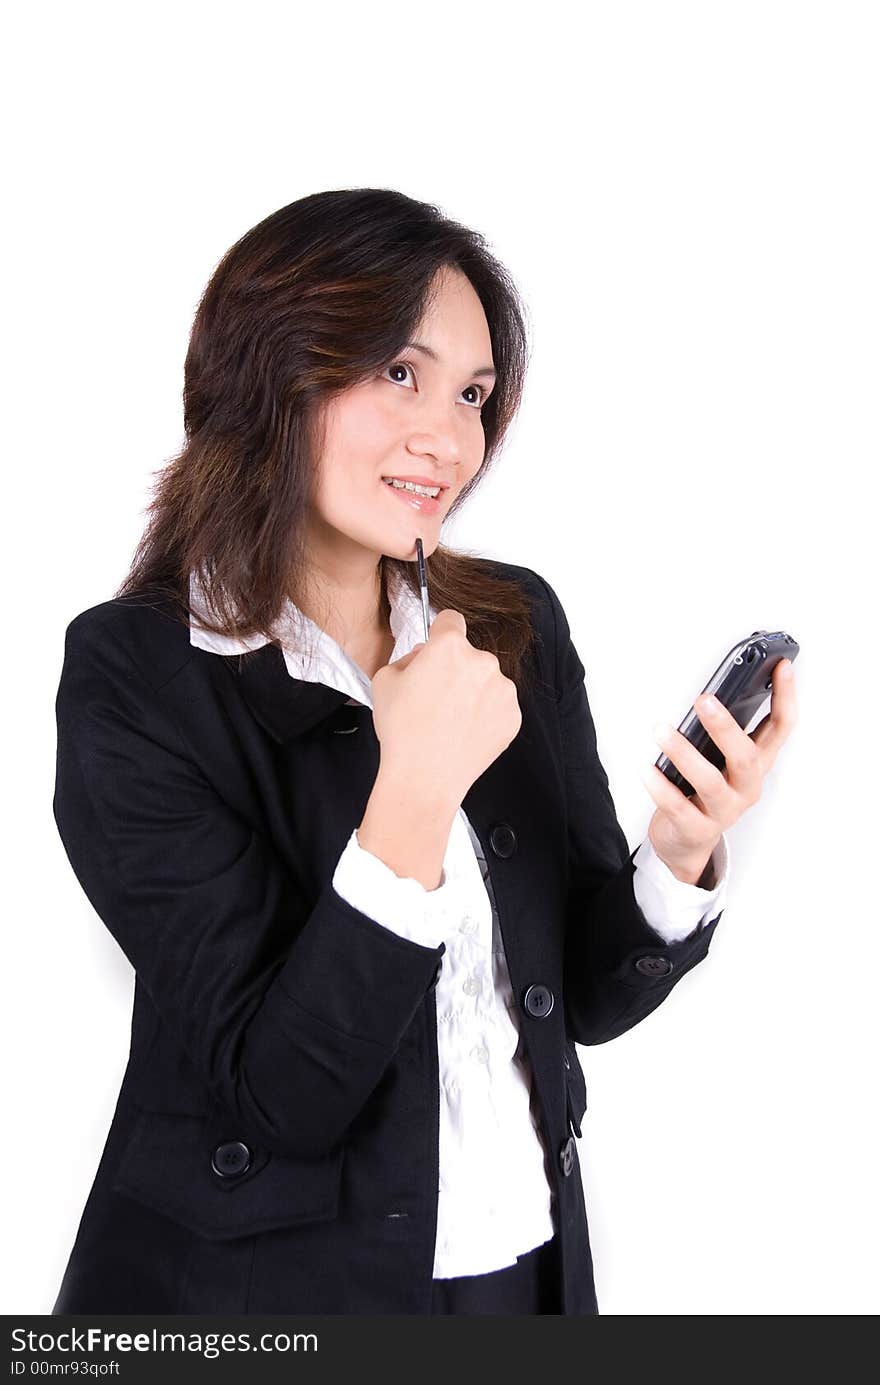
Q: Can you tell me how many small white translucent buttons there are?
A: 3